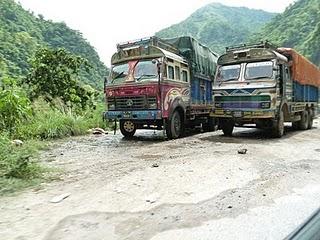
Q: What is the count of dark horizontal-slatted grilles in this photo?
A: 1